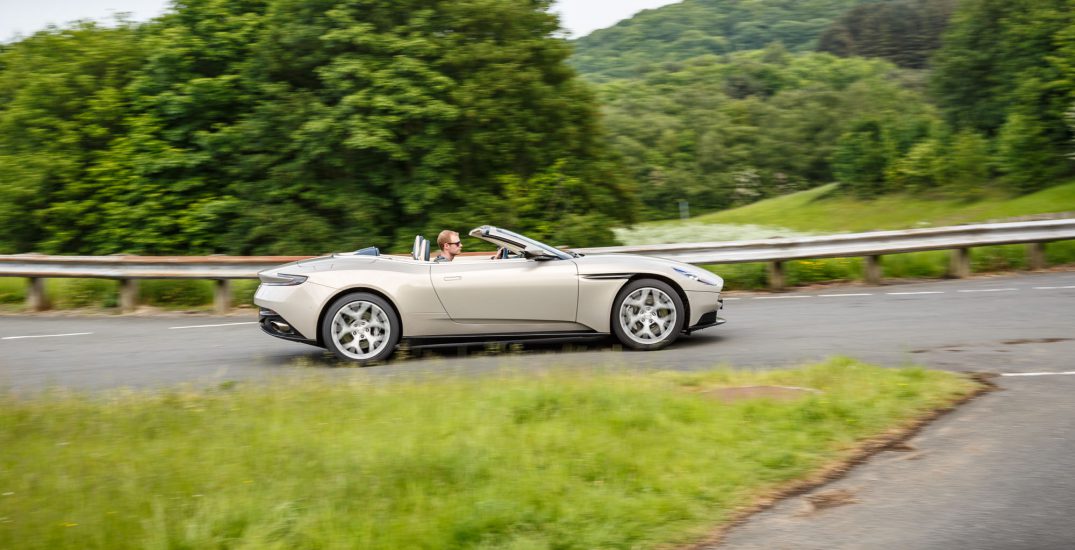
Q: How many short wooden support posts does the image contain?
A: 7